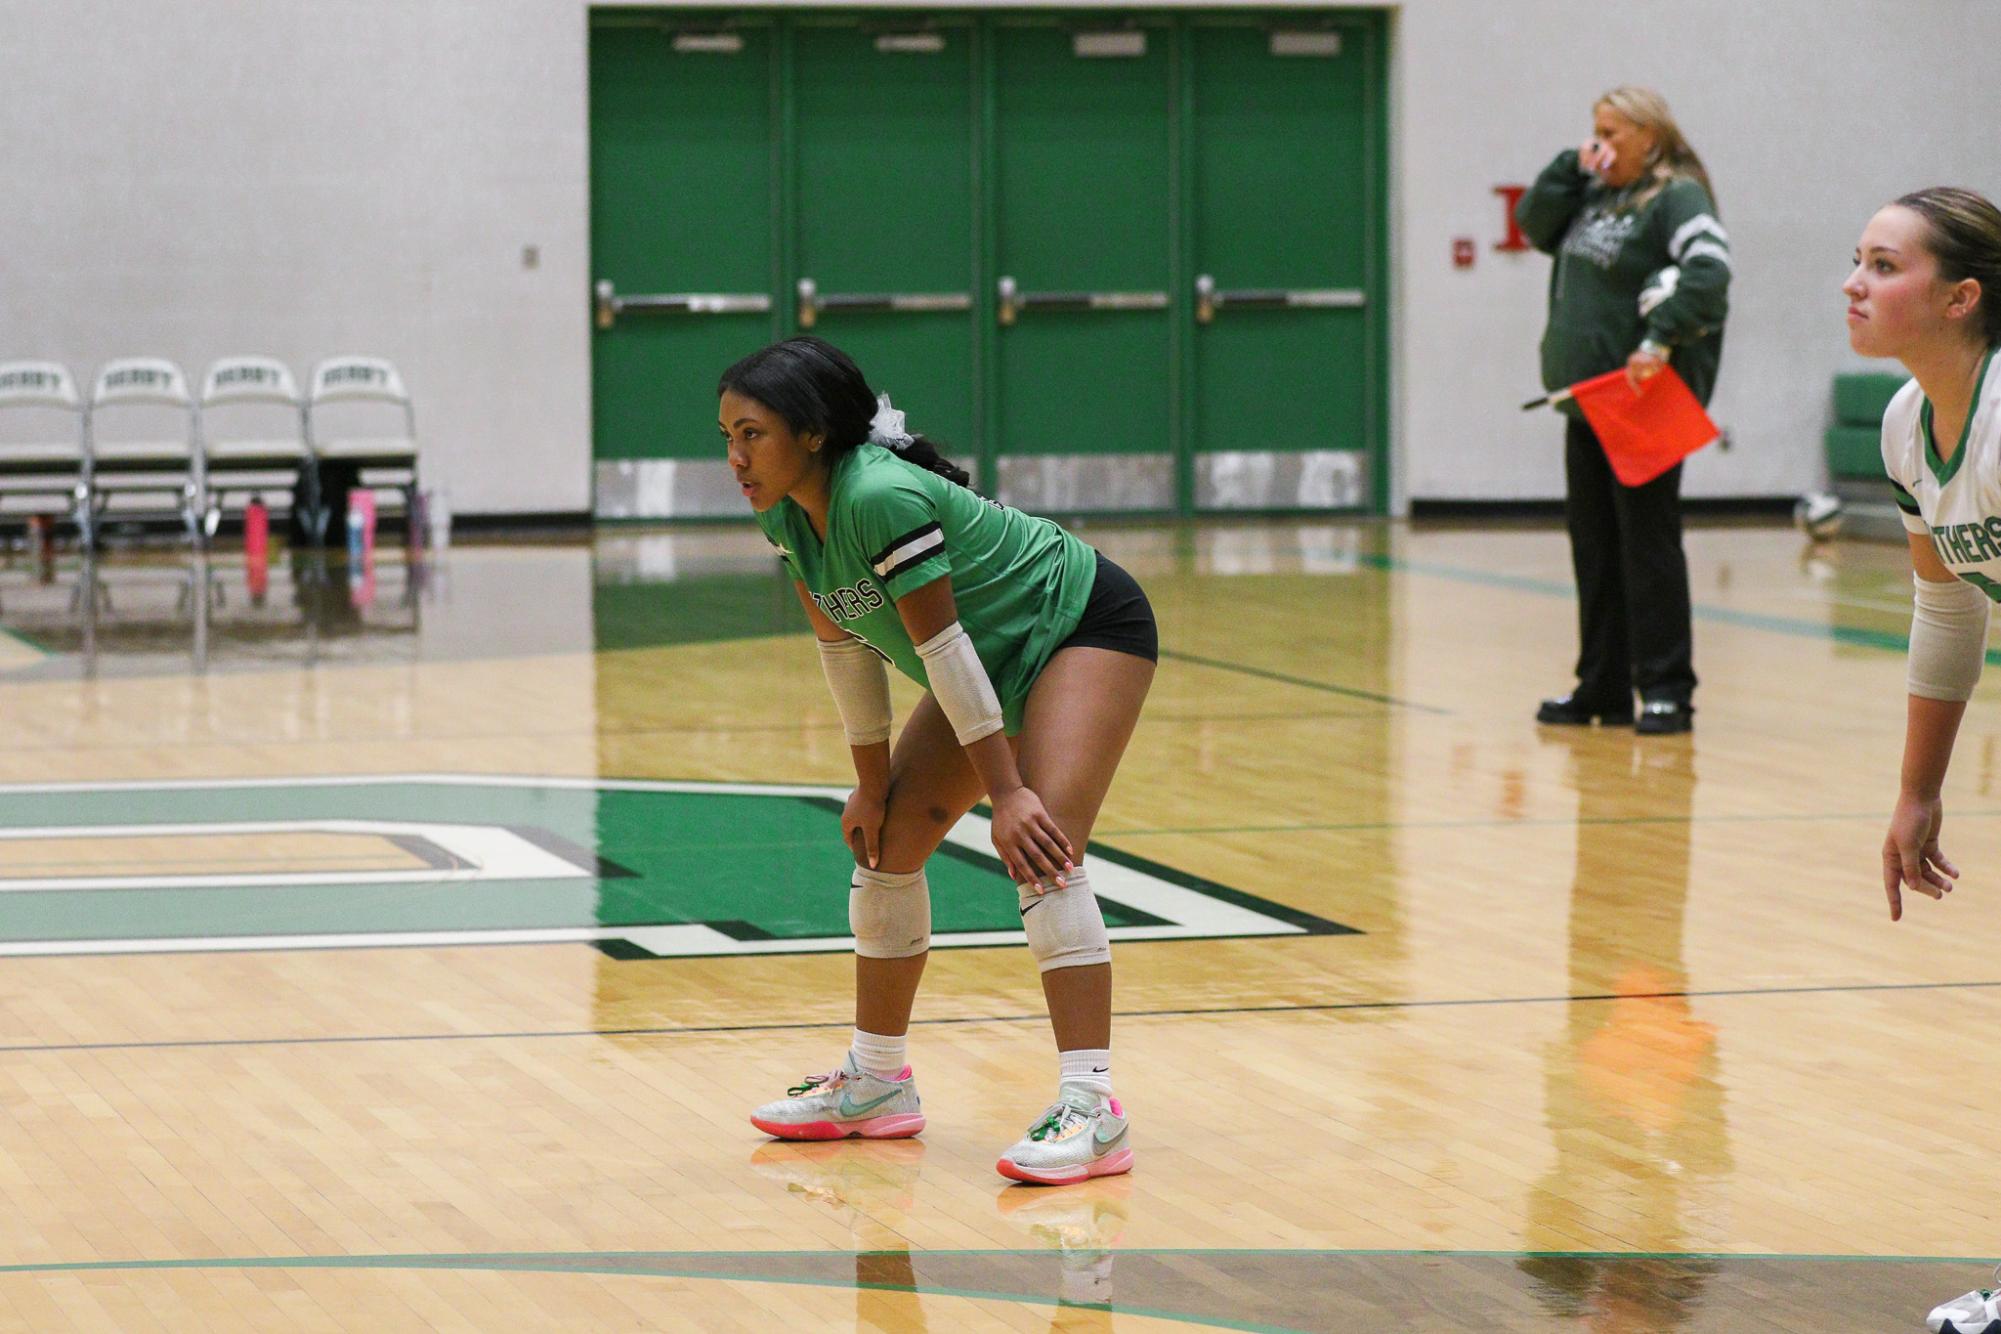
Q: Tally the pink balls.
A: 0